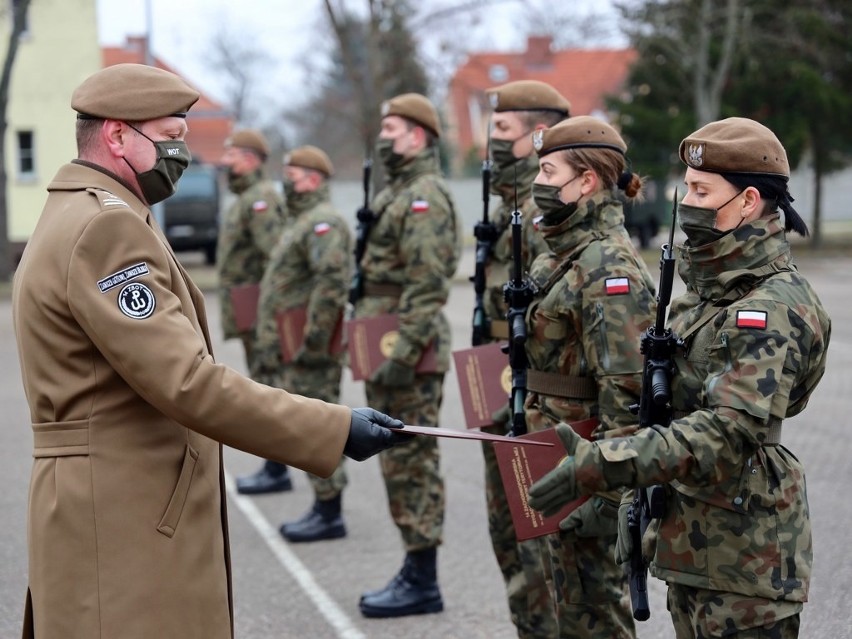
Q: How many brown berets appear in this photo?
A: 7